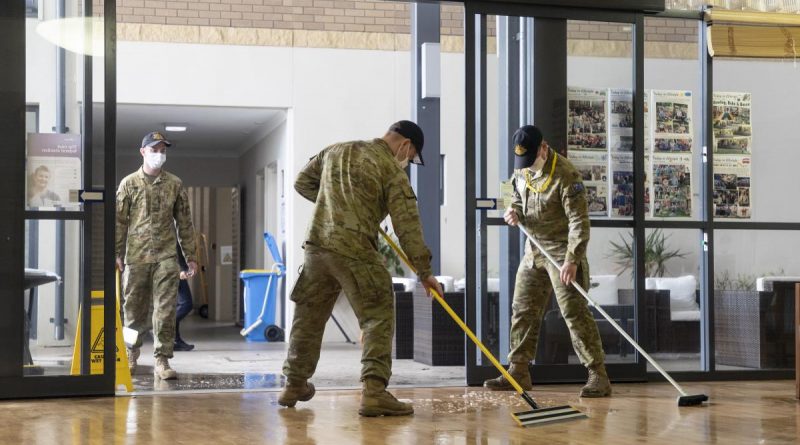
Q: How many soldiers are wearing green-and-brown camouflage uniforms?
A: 3